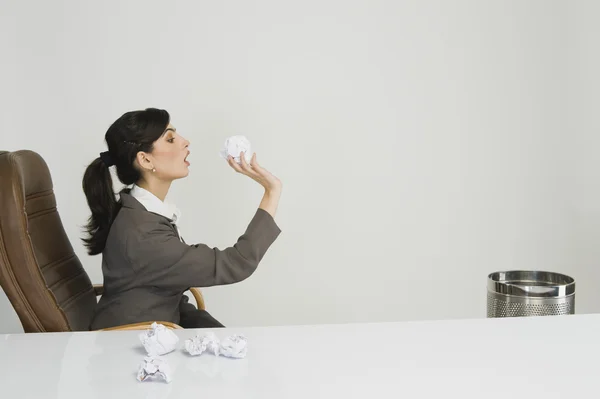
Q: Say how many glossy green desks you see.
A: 0